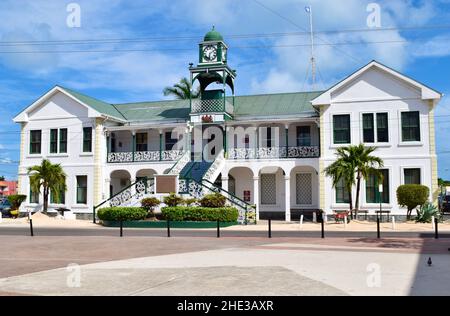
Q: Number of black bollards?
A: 8